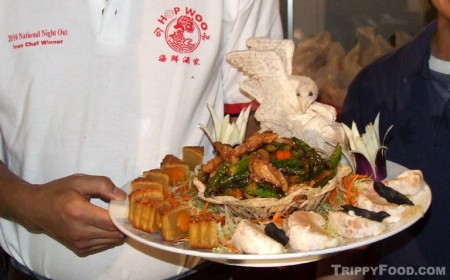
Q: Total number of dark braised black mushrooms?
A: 3